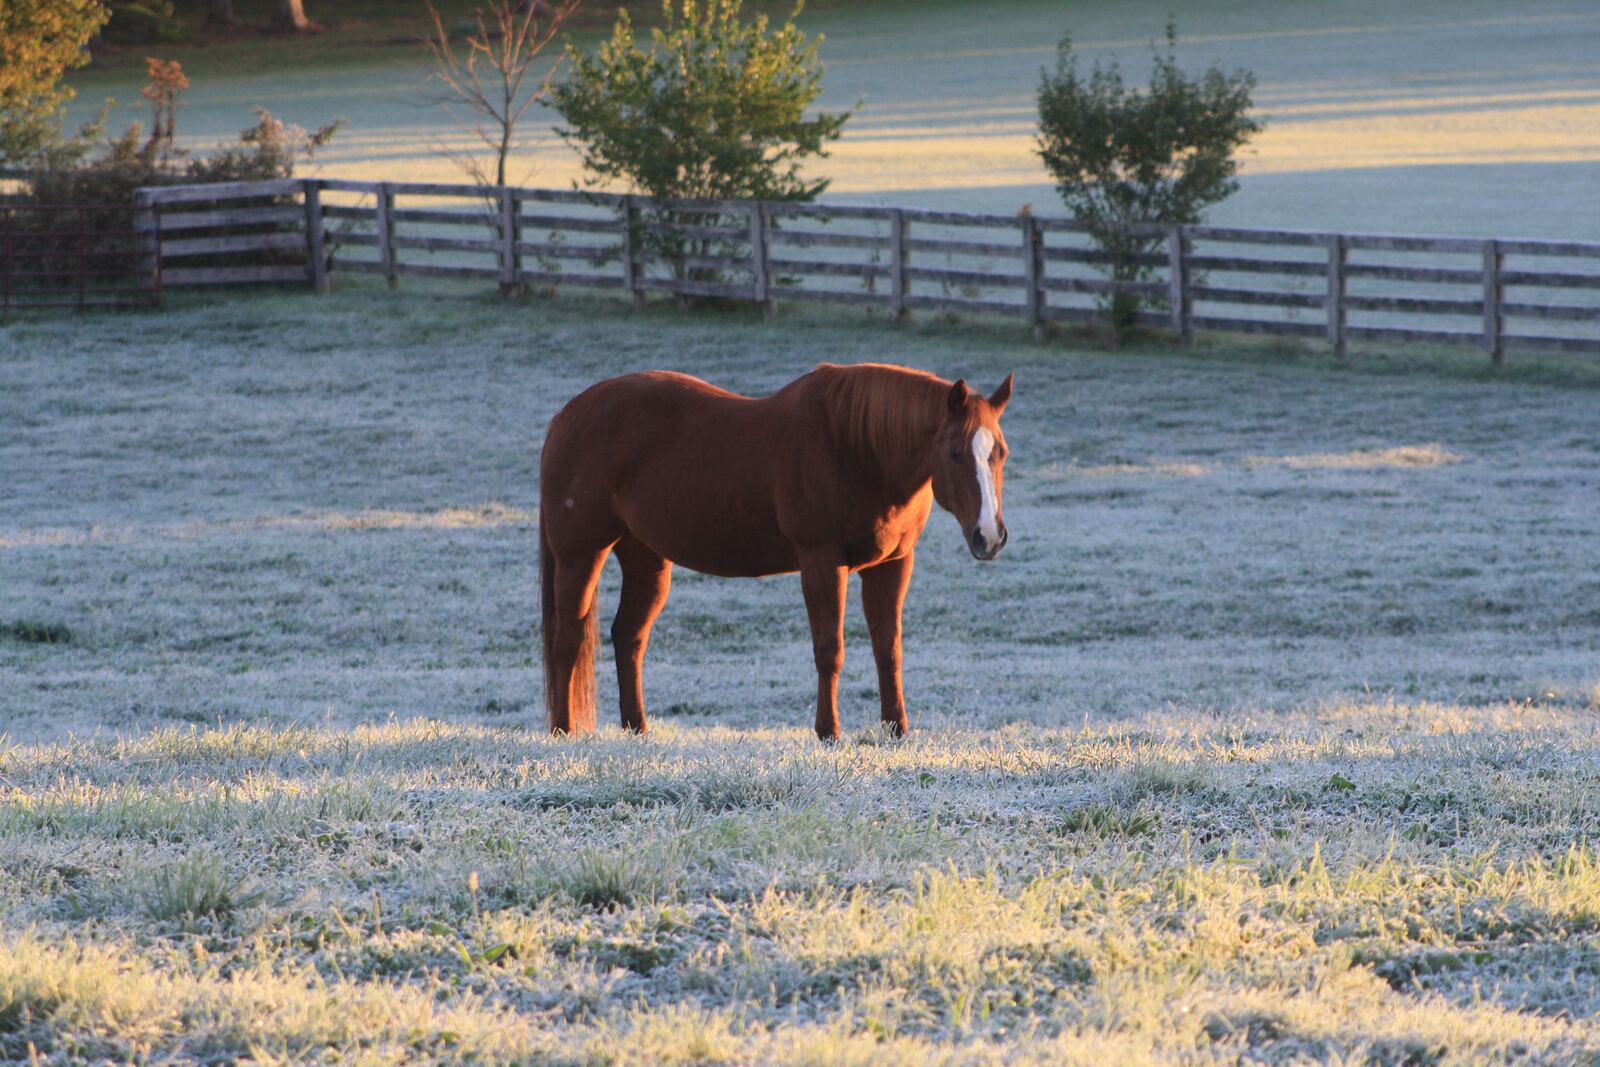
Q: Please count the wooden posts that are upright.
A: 11